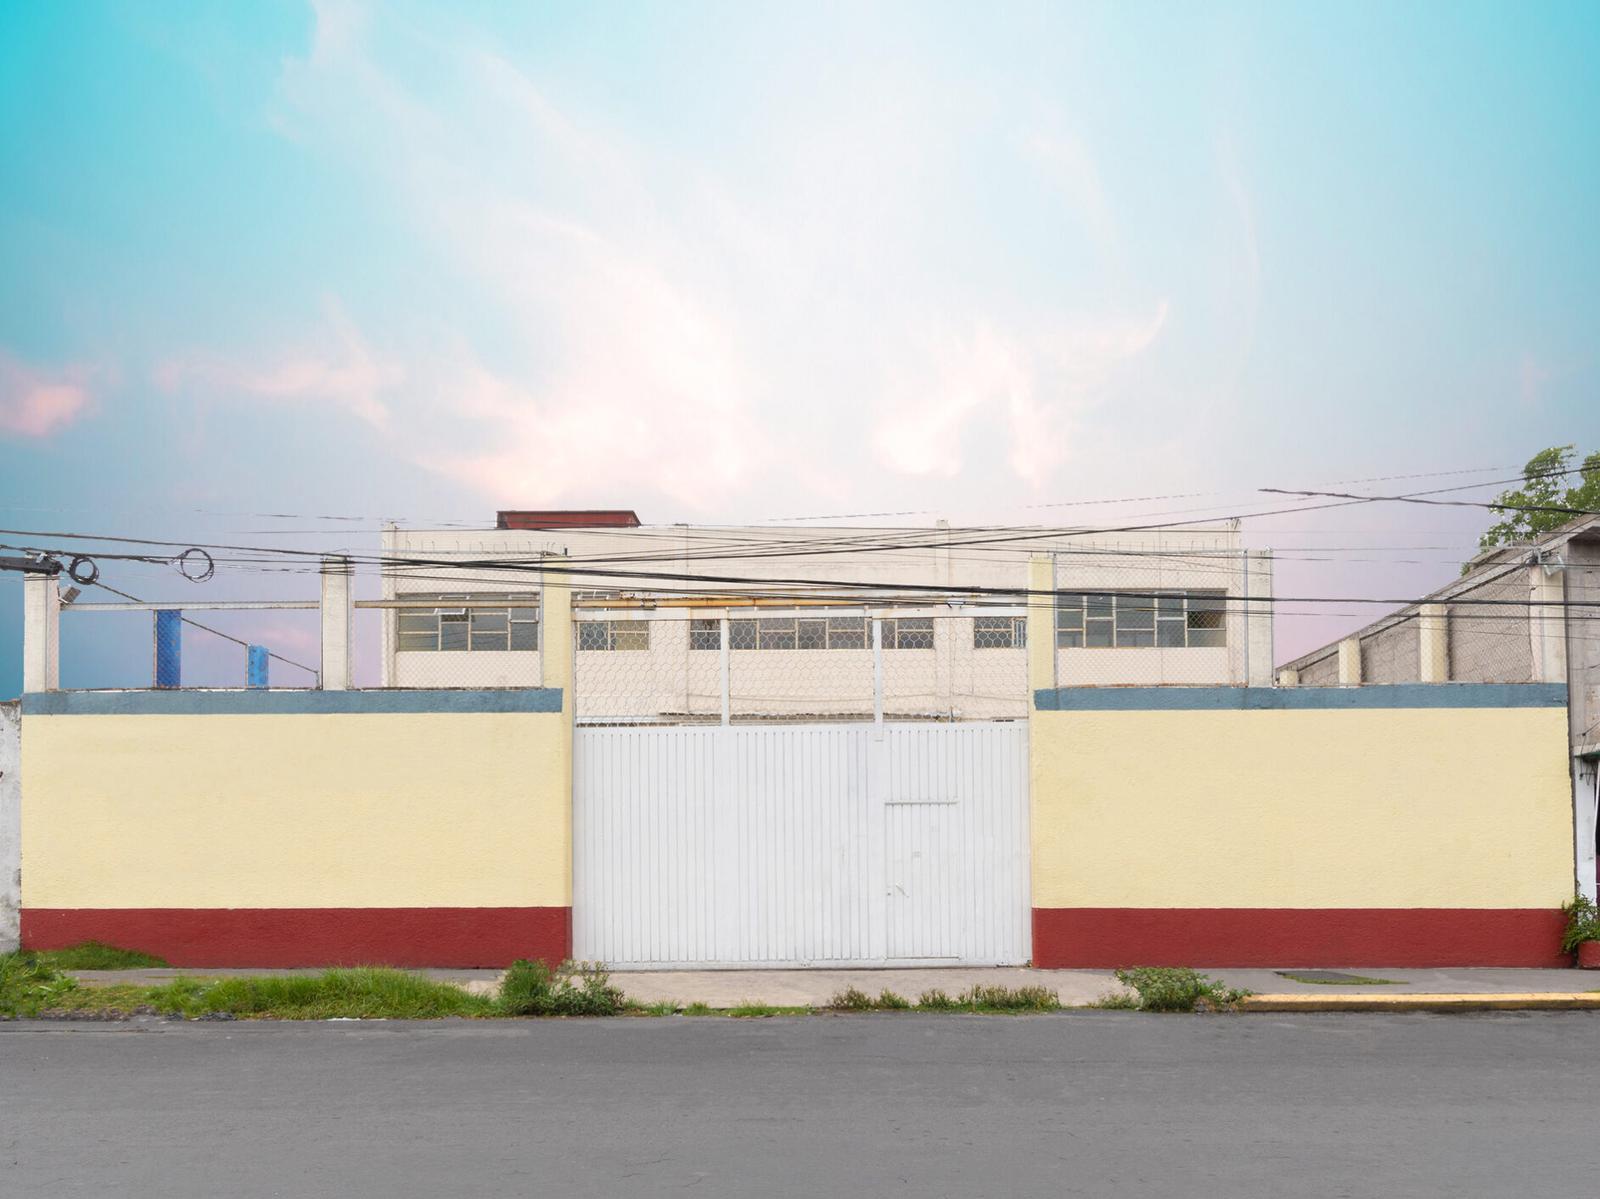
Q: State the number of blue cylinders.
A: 2